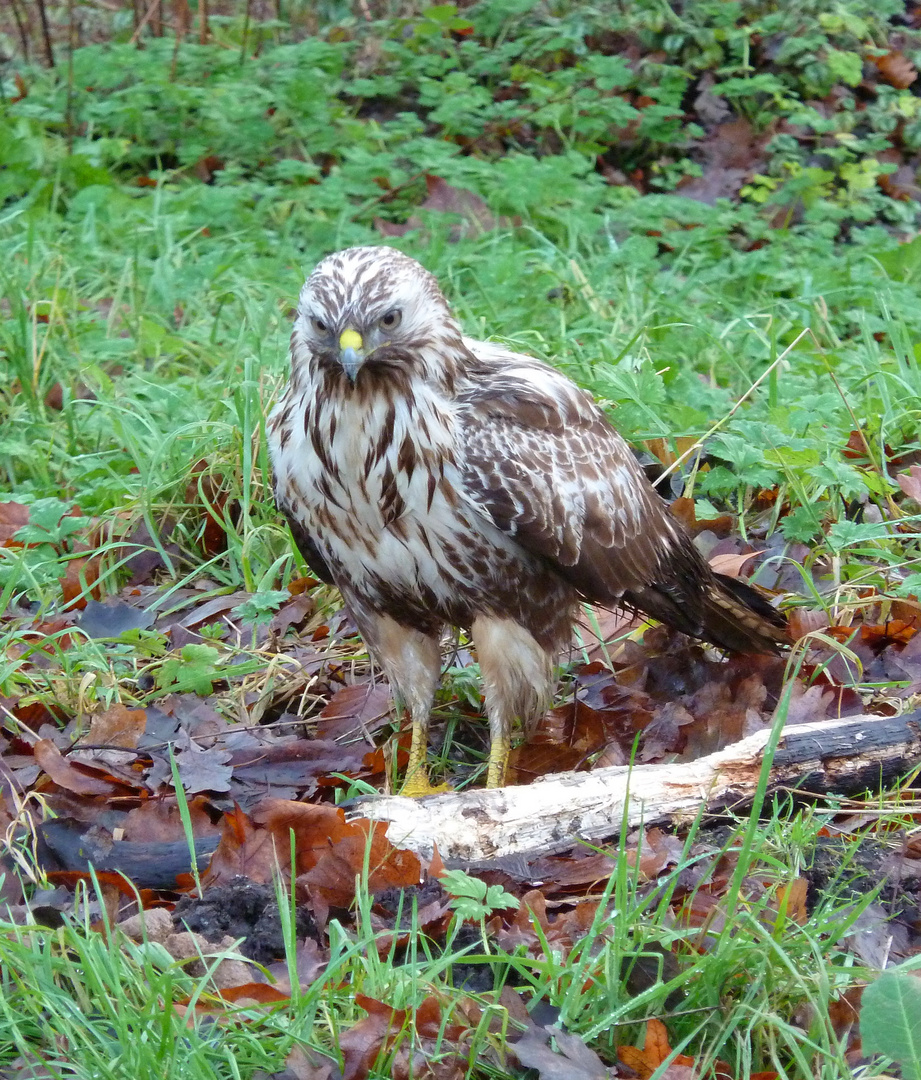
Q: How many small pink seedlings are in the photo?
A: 0